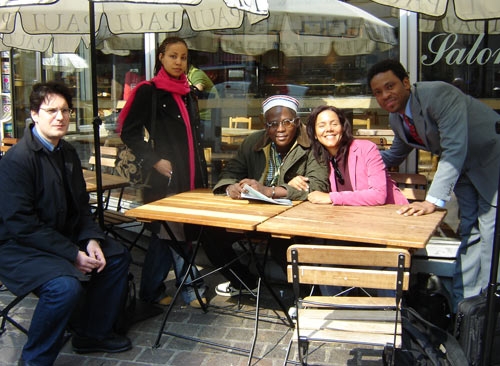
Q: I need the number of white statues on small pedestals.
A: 0